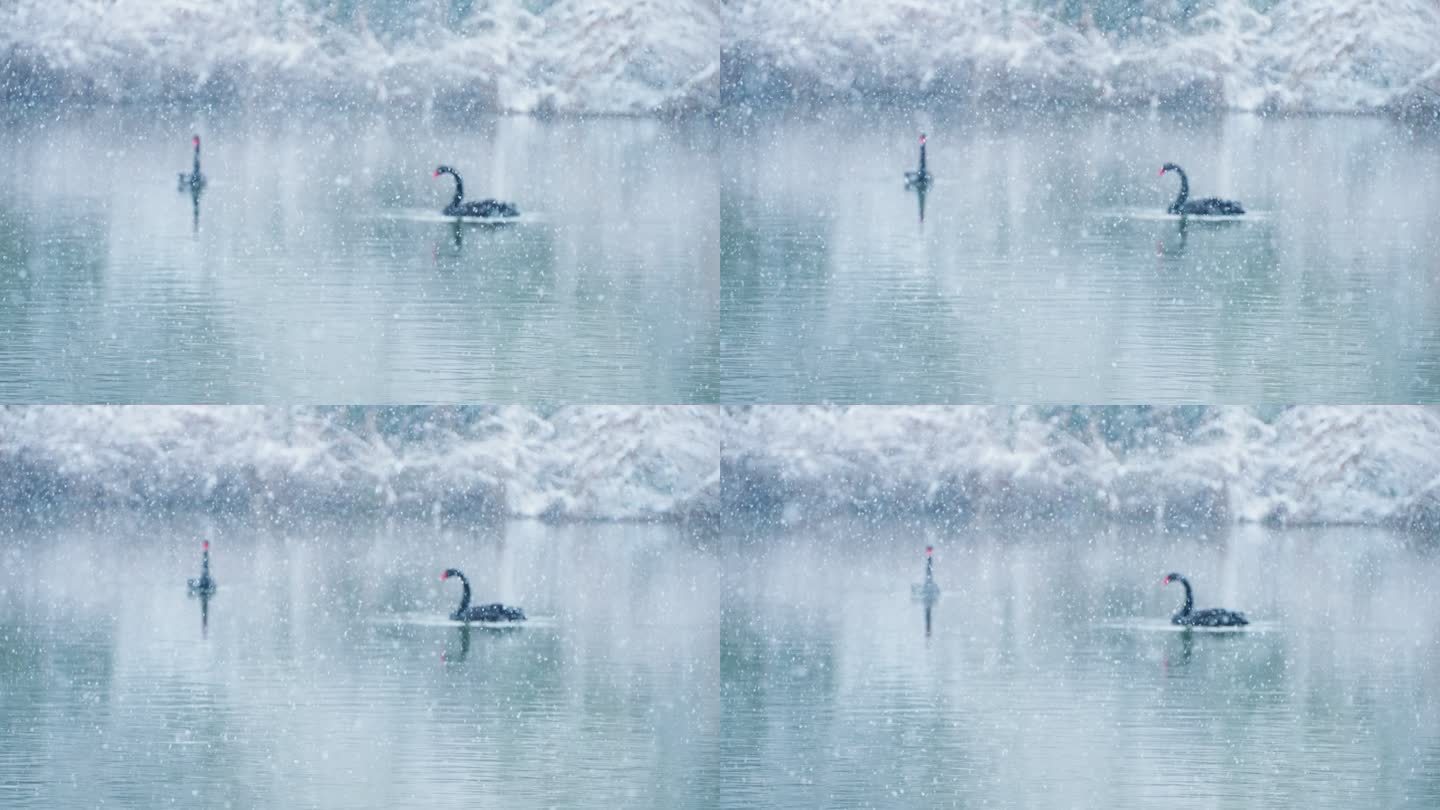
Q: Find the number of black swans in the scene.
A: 8